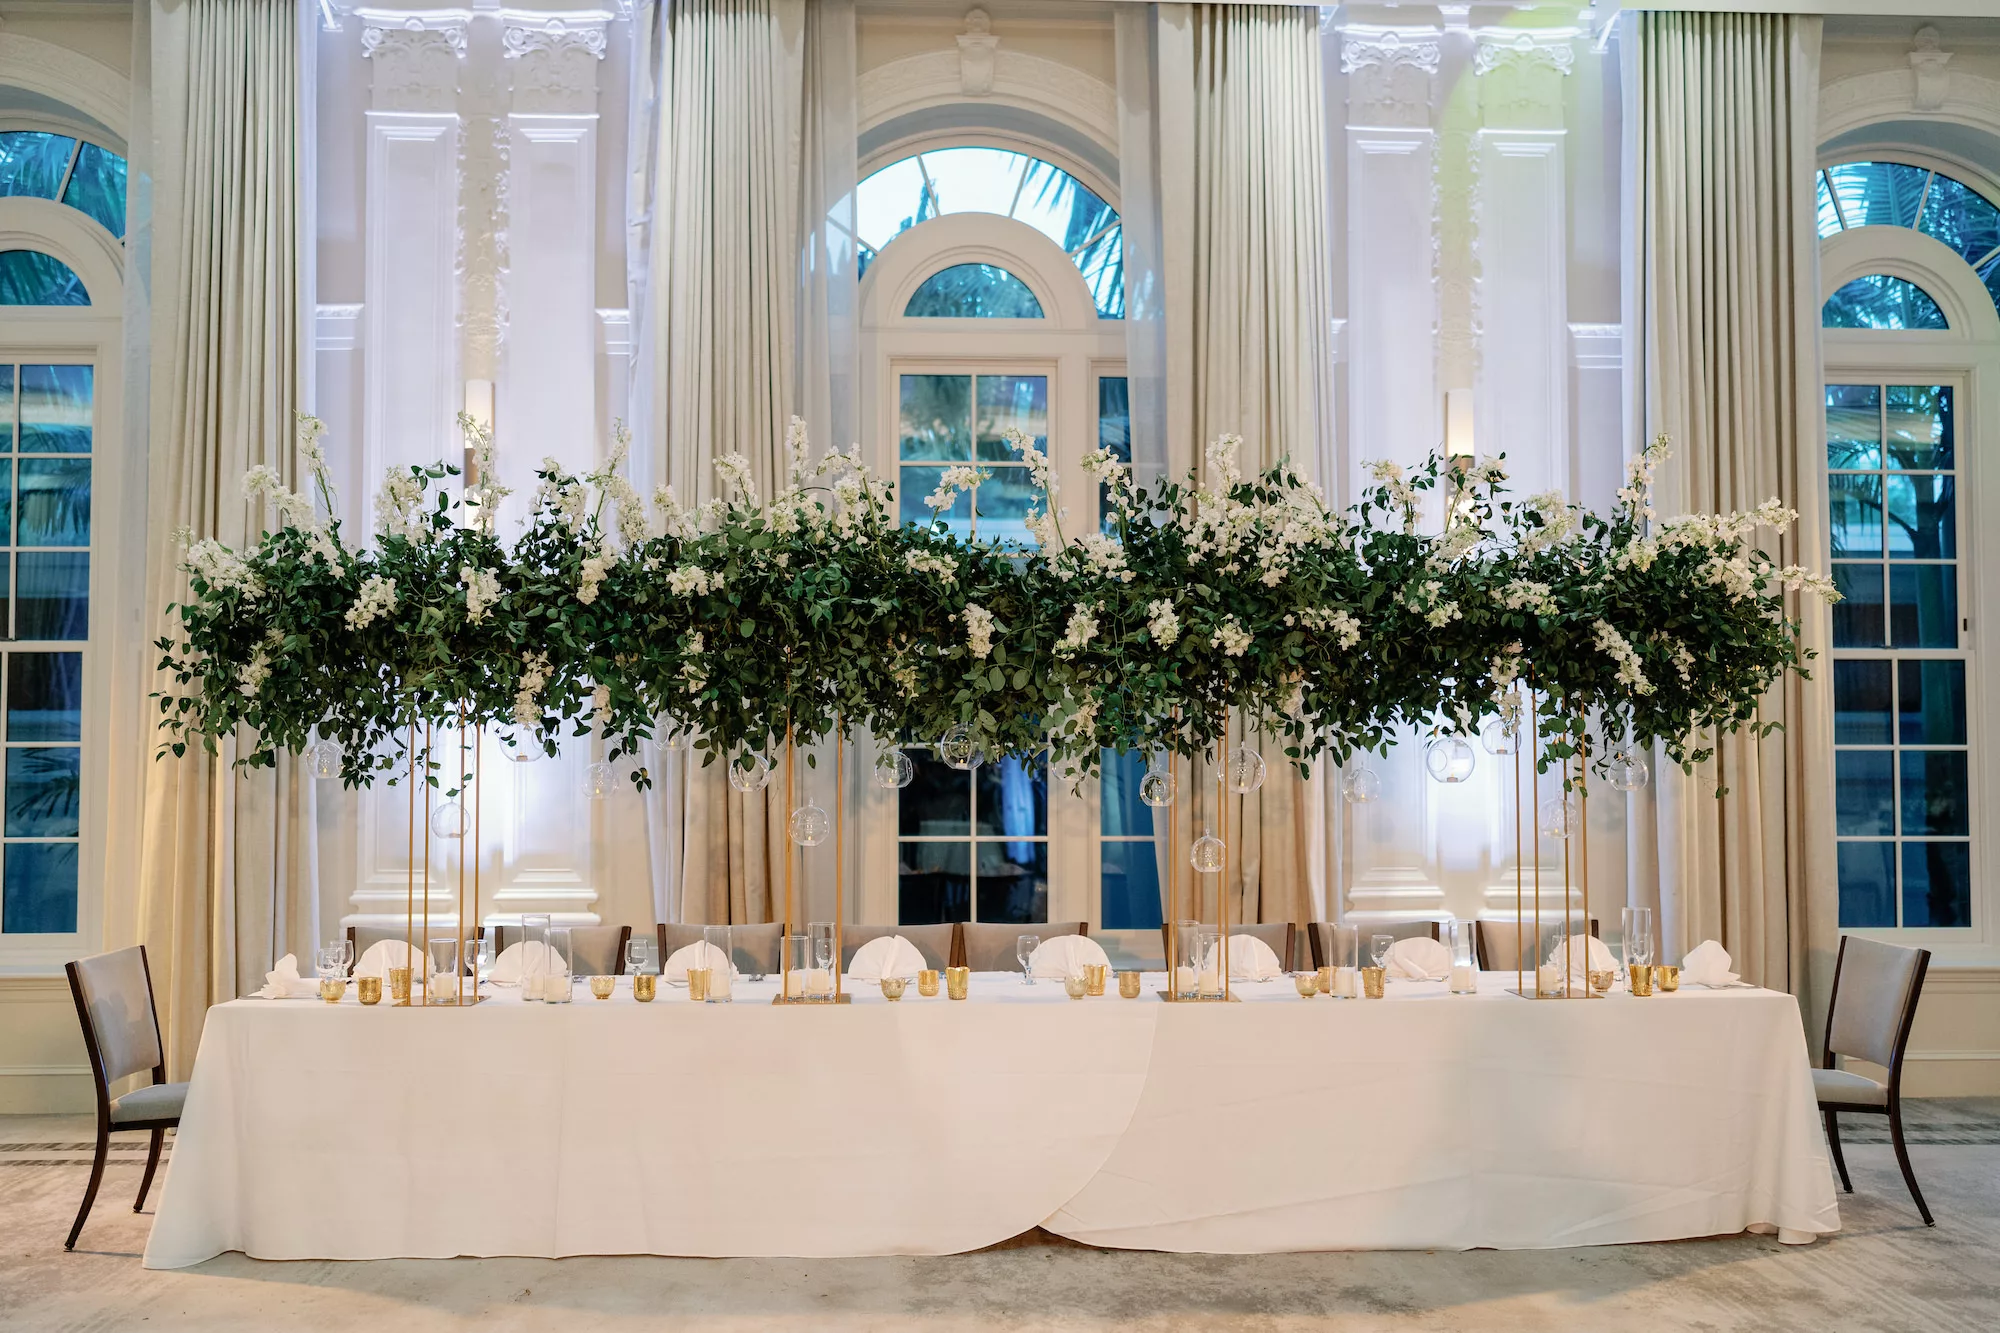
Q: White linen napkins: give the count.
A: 10